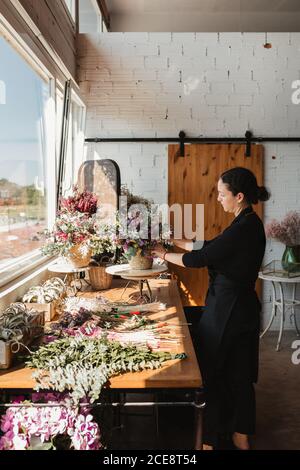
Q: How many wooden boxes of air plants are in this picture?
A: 2